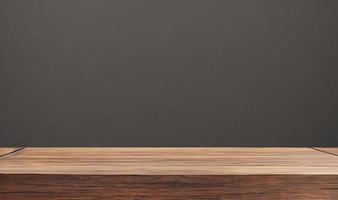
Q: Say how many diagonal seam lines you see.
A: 2